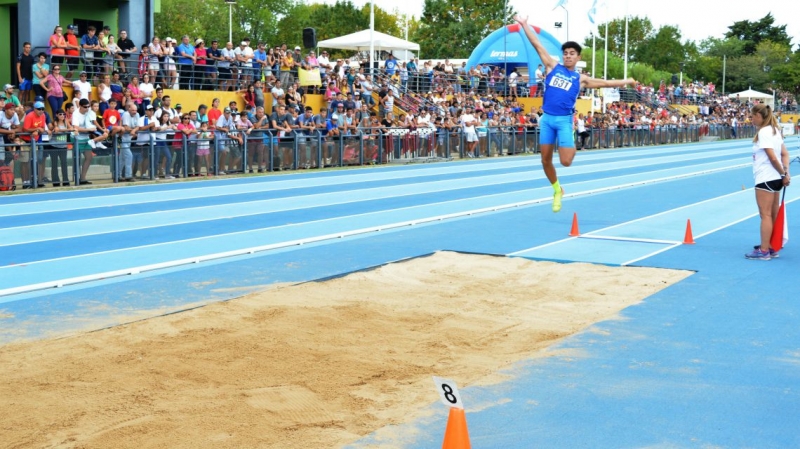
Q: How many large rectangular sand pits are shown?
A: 1